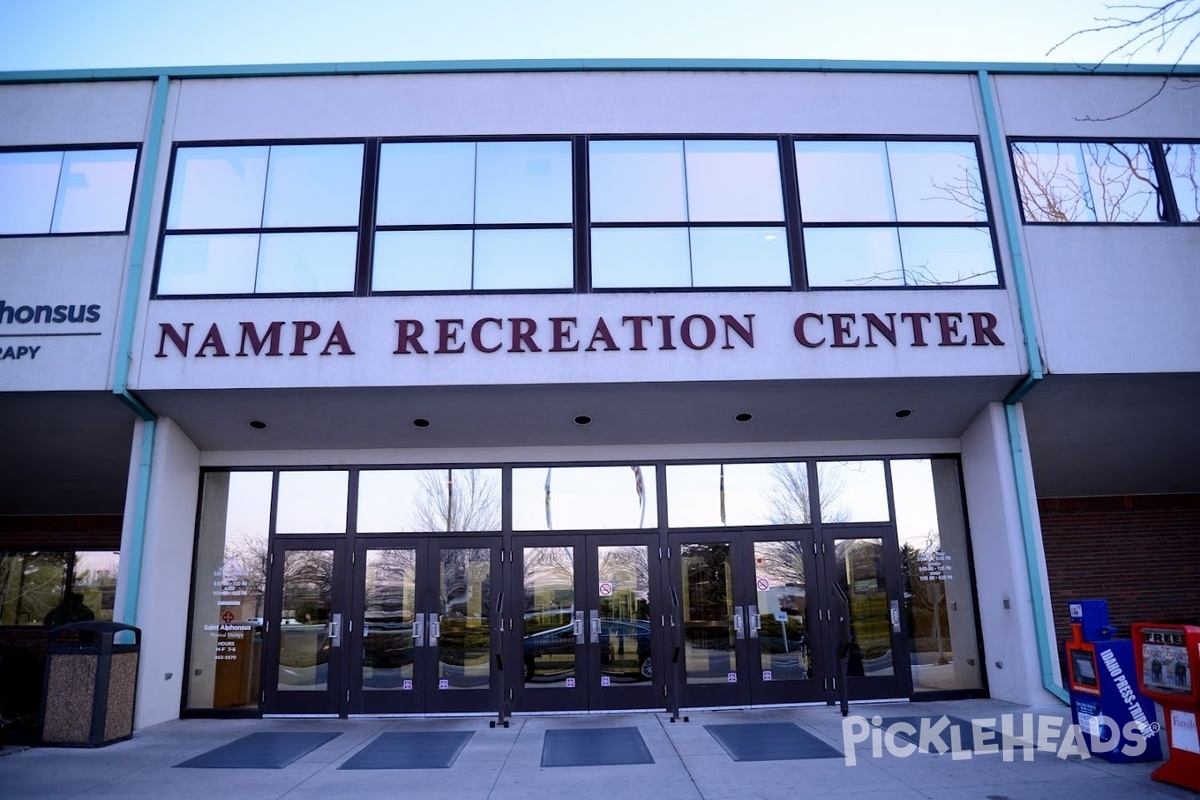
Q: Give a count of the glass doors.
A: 8